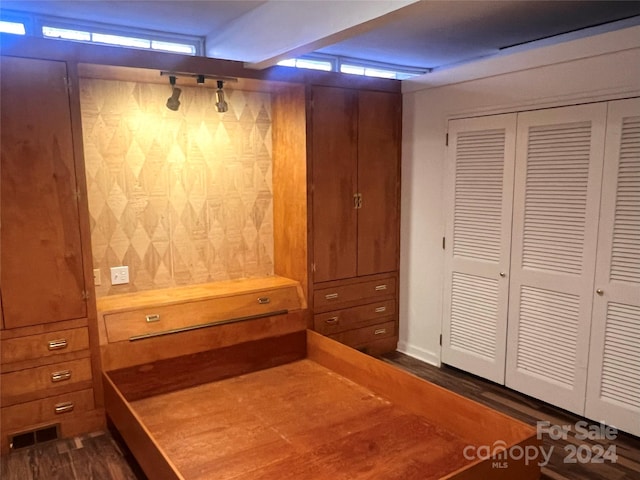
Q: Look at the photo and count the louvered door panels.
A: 3